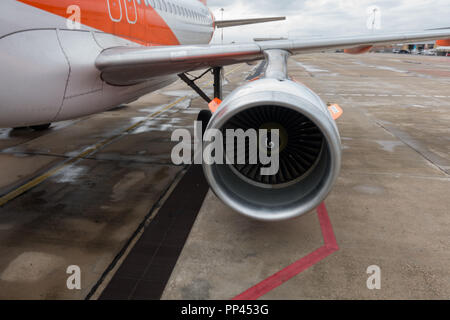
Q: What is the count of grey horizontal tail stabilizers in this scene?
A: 1